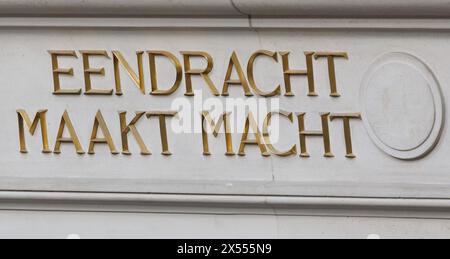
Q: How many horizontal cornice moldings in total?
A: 2